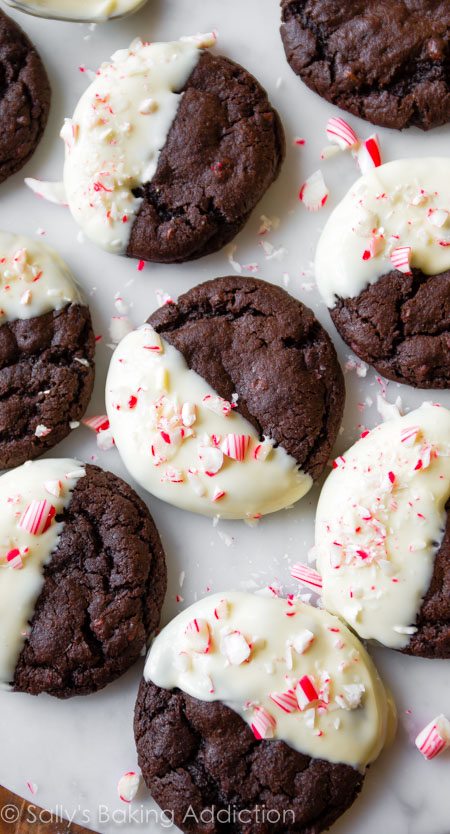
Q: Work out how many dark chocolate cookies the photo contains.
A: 9